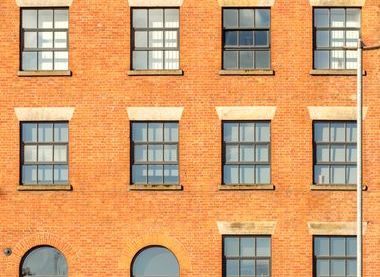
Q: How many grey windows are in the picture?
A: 12